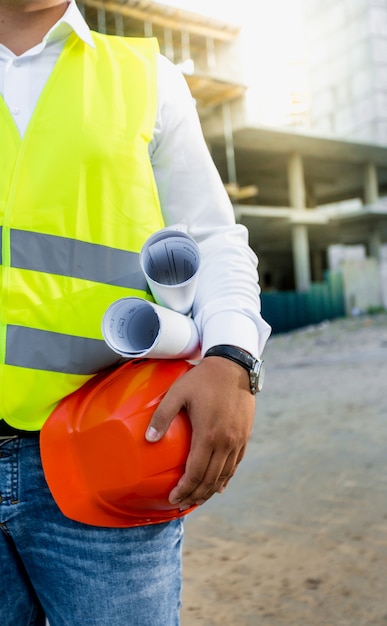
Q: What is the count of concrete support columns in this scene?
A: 2